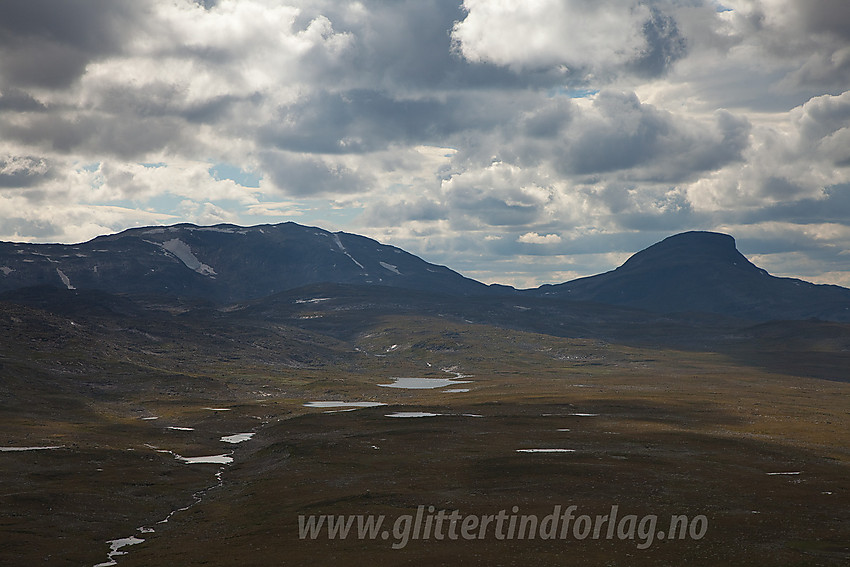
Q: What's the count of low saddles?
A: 1